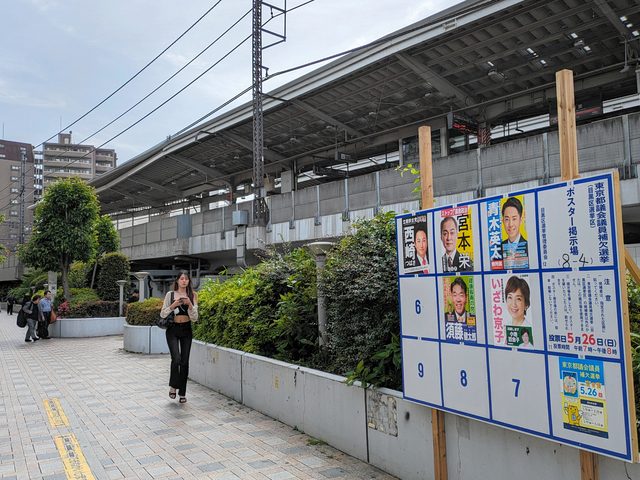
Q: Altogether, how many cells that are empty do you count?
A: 4